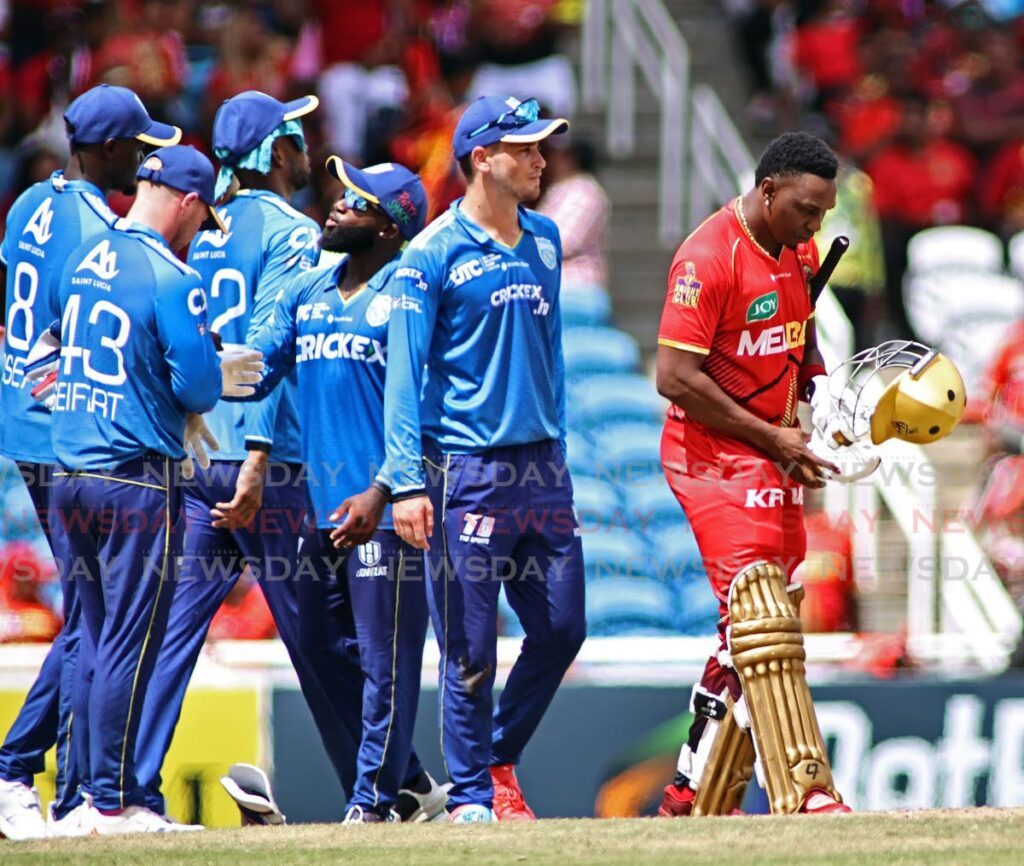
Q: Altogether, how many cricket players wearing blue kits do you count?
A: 5